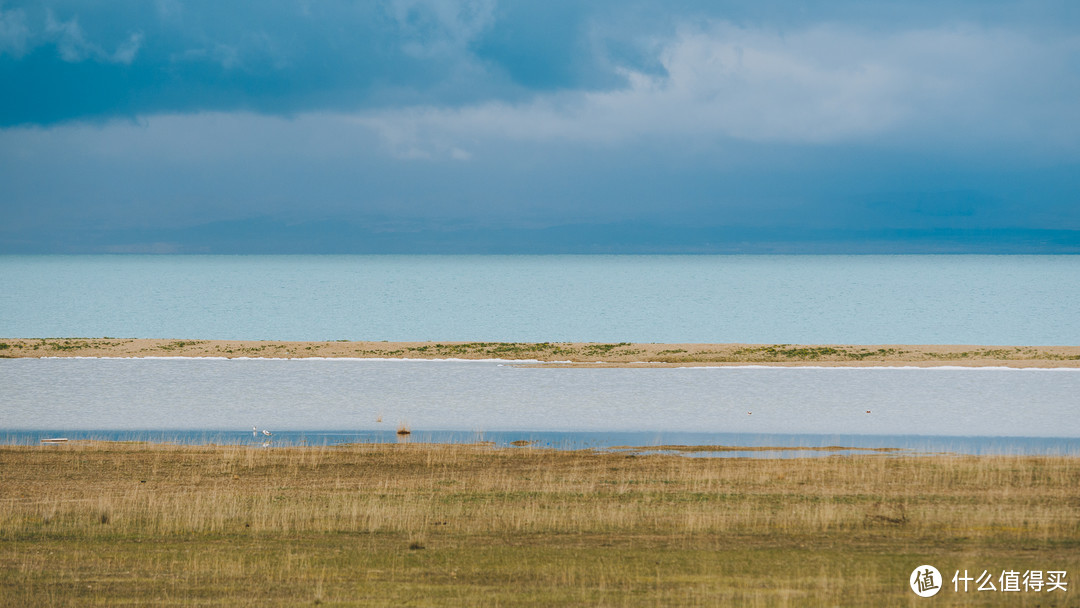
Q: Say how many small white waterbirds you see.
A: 2